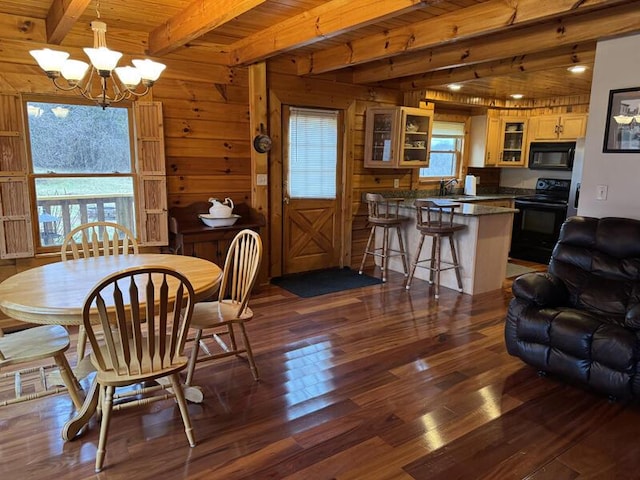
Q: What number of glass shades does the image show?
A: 5